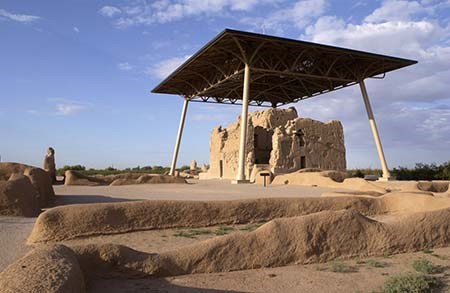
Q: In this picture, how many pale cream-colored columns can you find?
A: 3